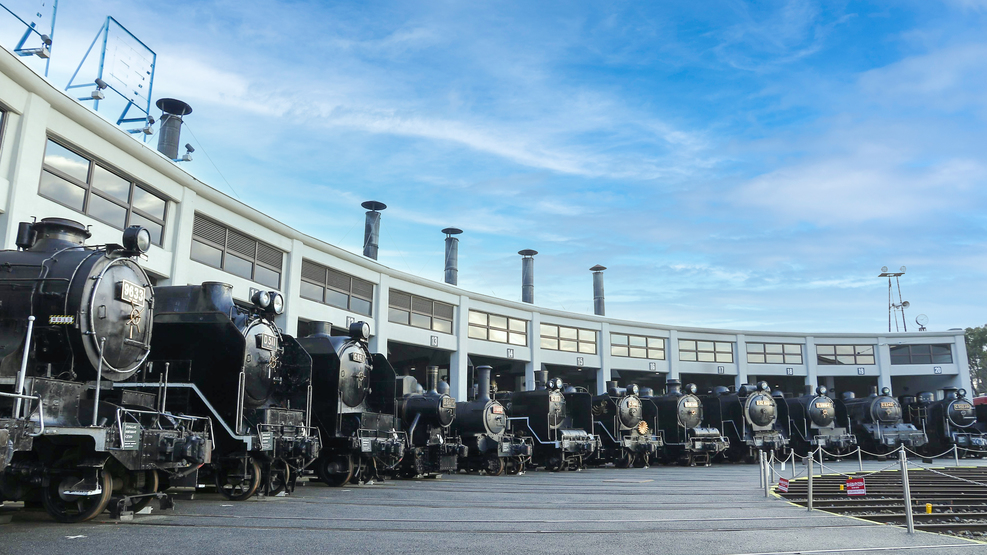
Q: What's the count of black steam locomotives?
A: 12